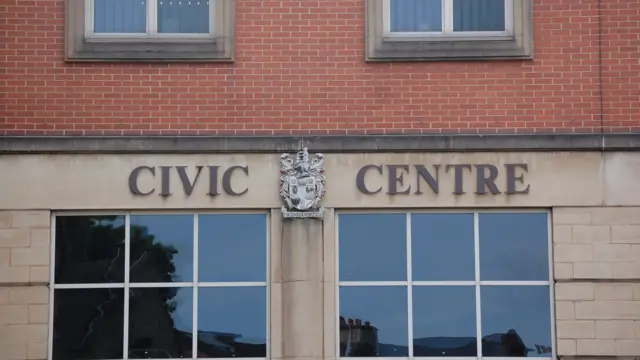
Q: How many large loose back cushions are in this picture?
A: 0